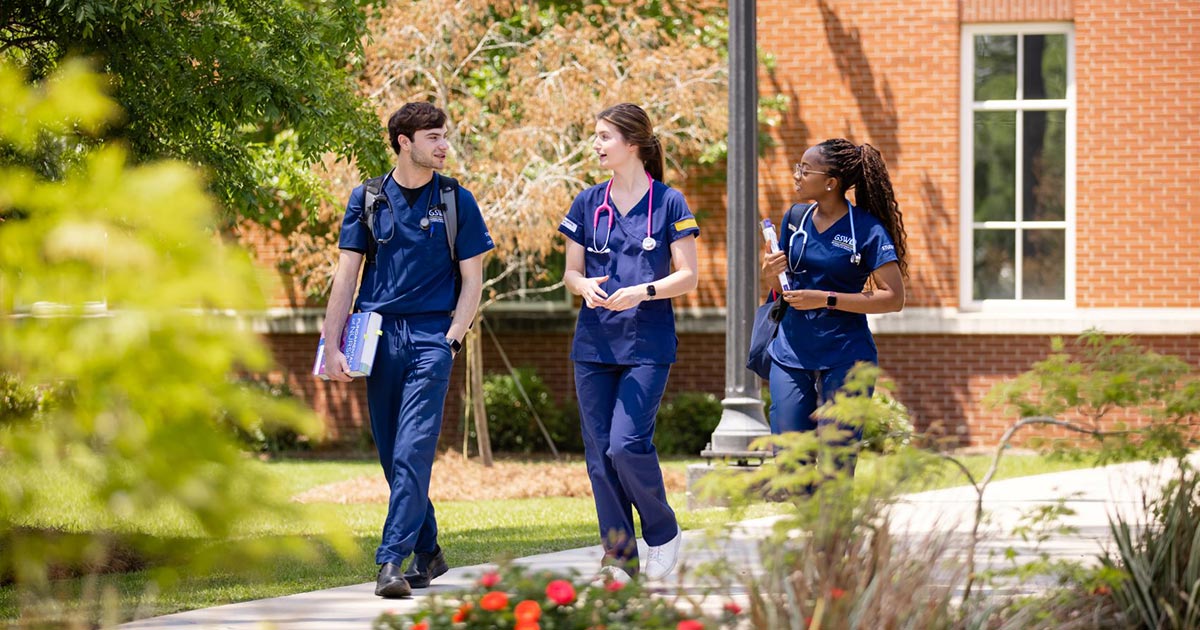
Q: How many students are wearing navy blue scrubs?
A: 3